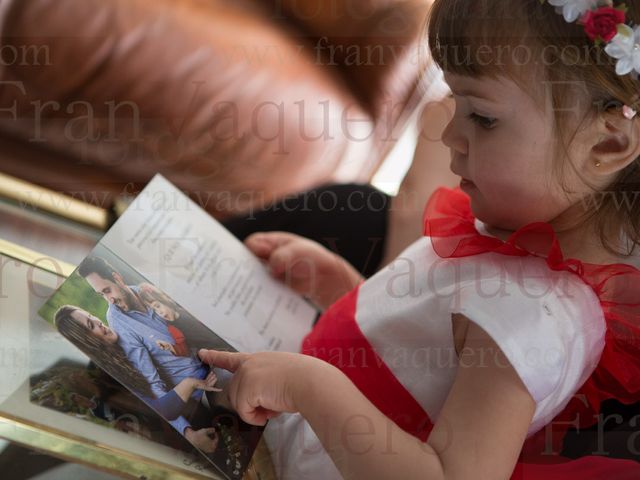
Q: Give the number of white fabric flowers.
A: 2